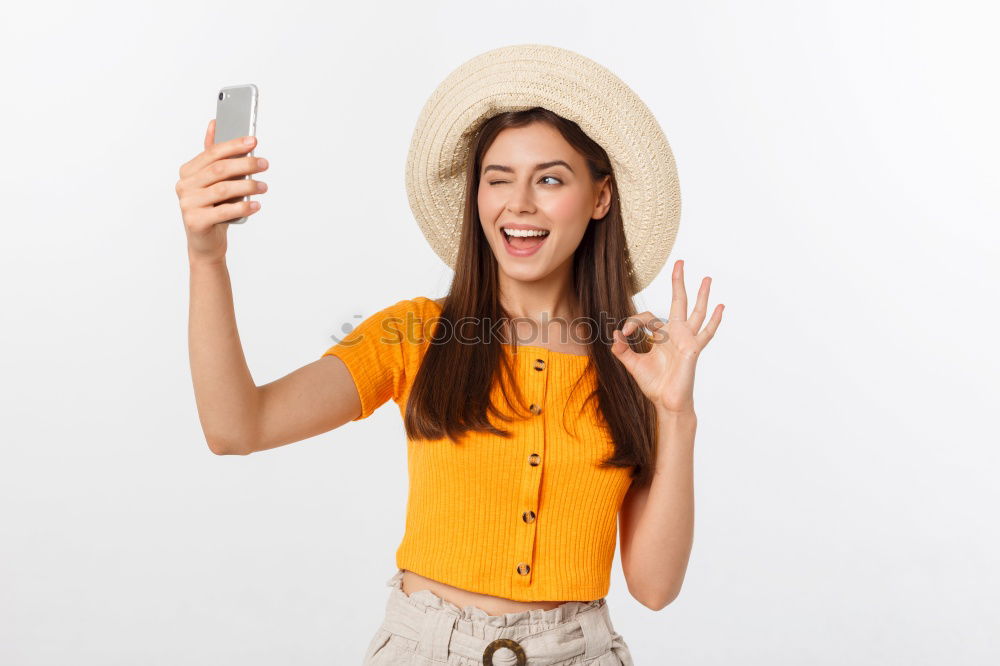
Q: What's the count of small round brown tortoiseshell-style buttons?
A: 5